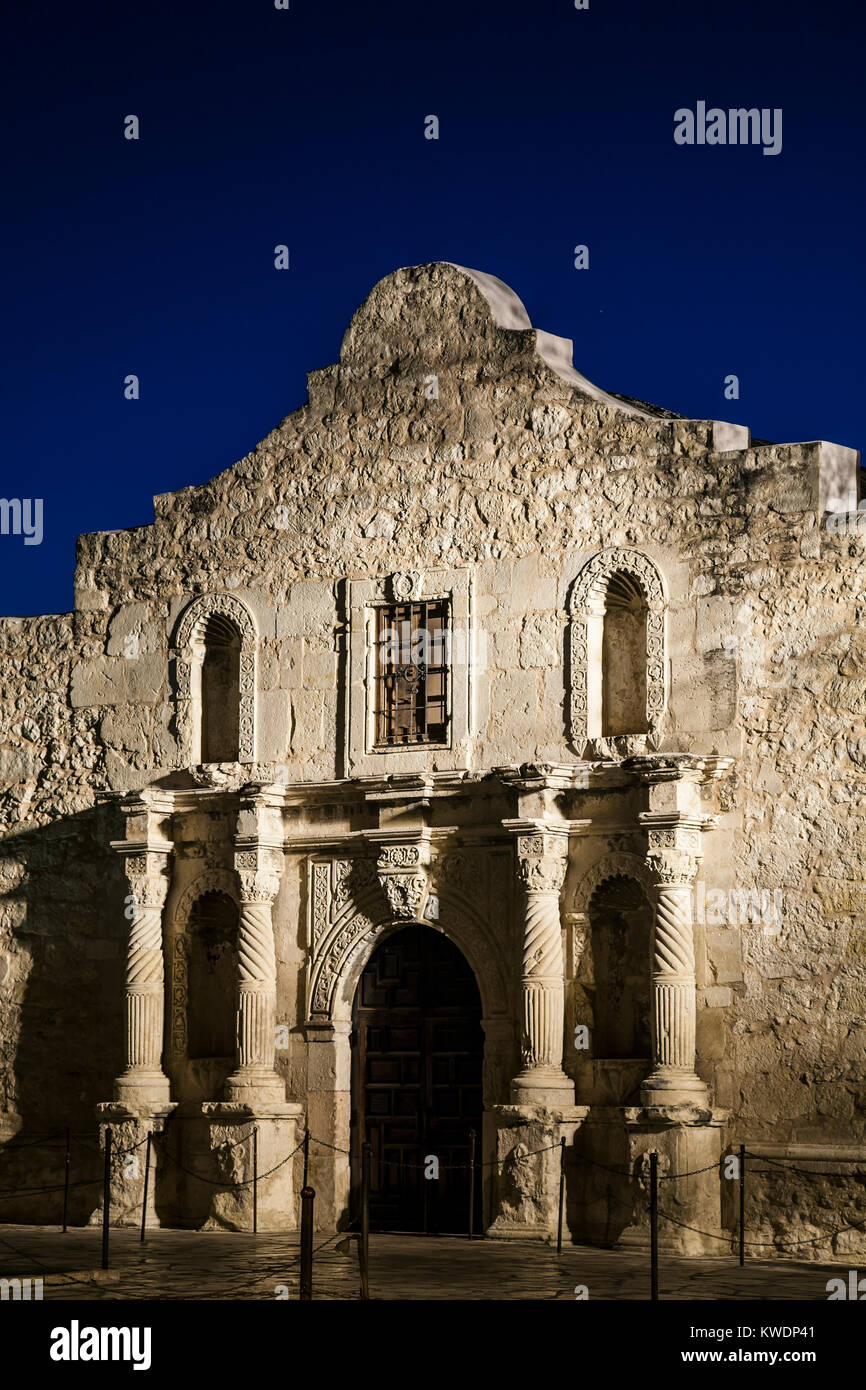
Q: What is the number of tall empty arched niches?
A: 4